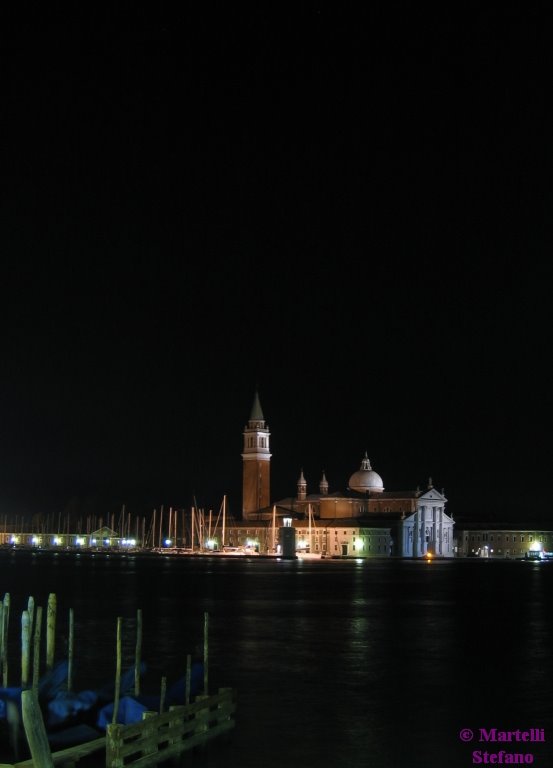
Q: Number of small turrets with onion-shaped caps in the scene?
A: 2